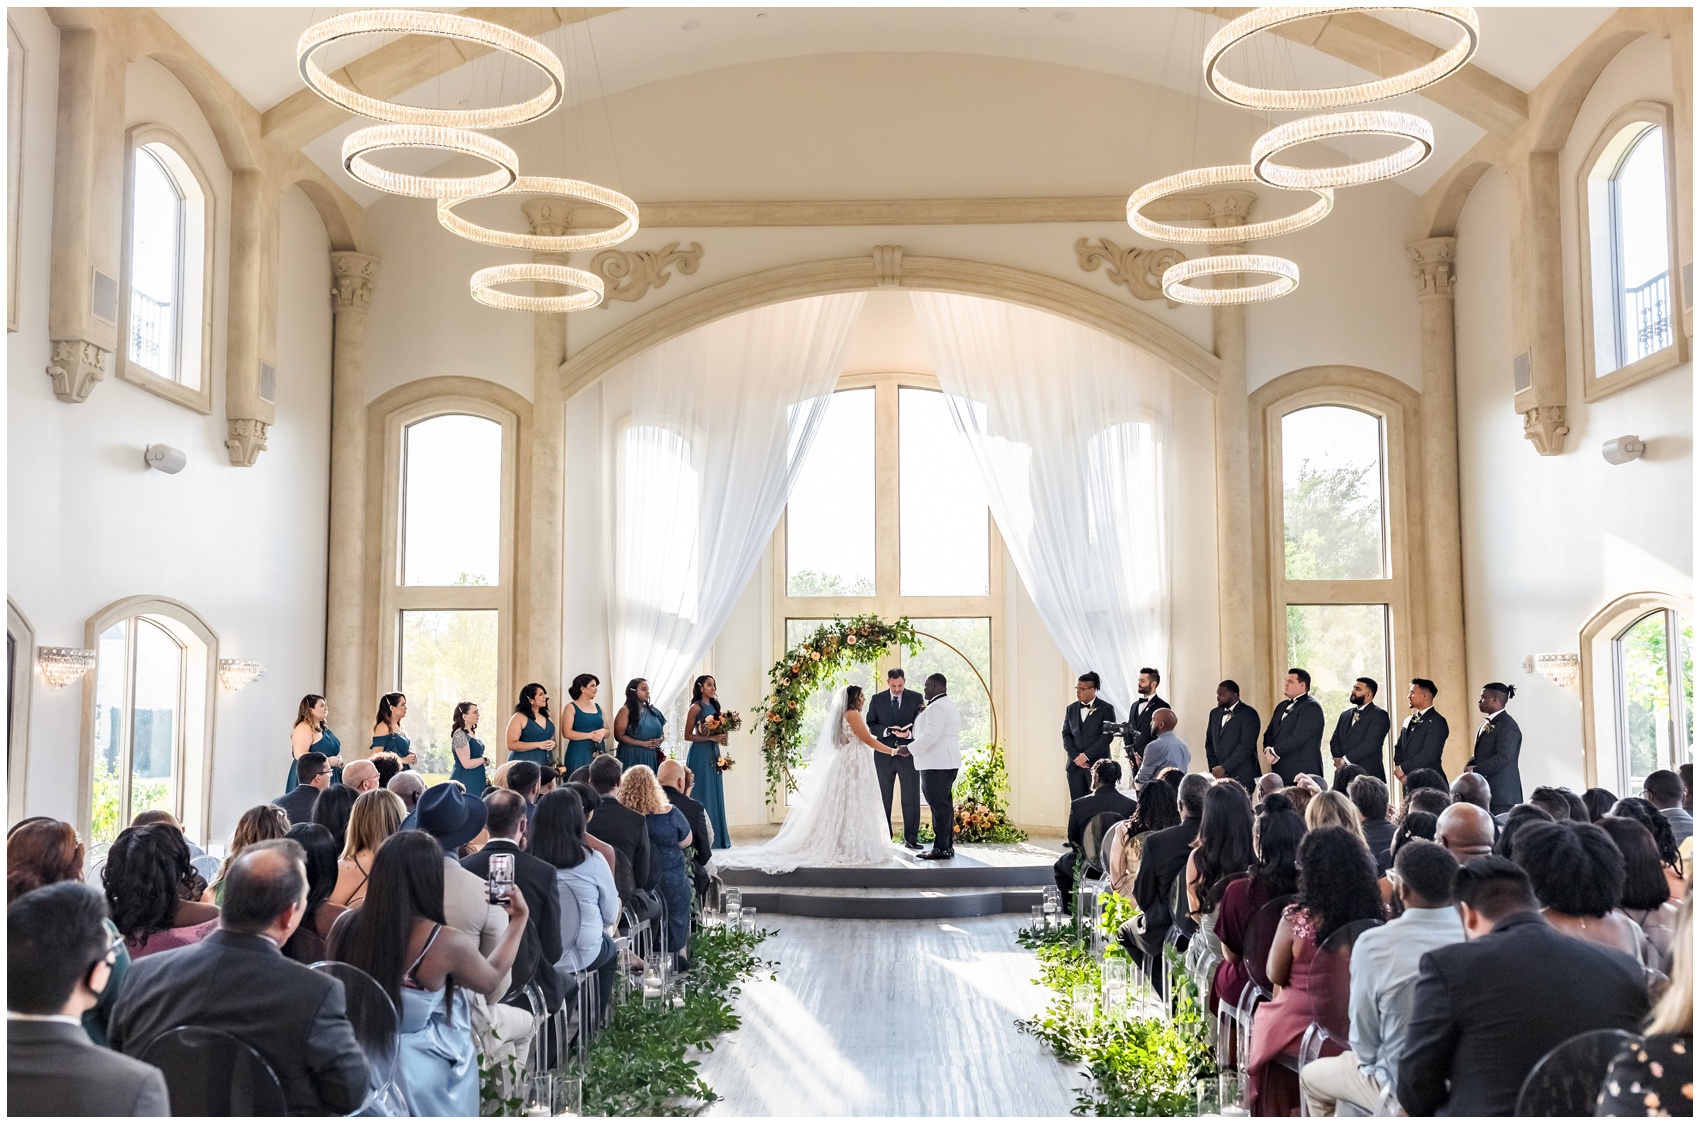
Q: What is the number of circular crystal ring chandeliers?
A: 8